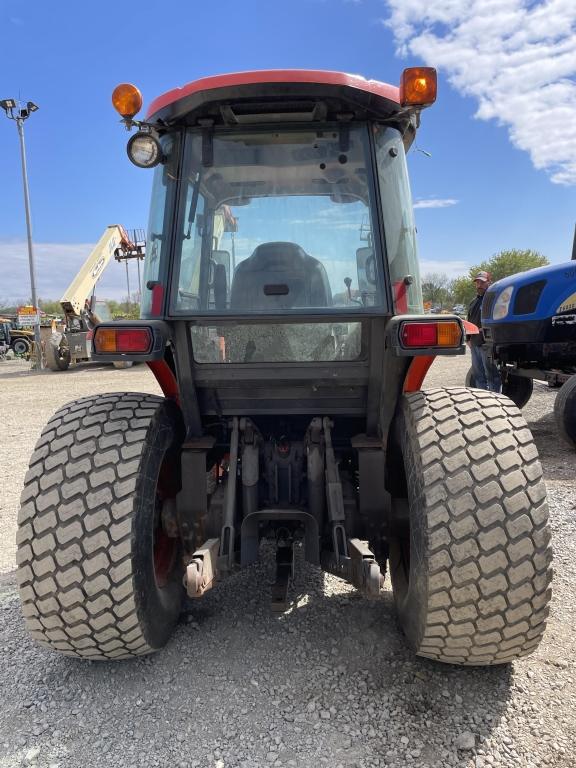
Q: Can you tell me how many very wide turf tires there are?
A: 2